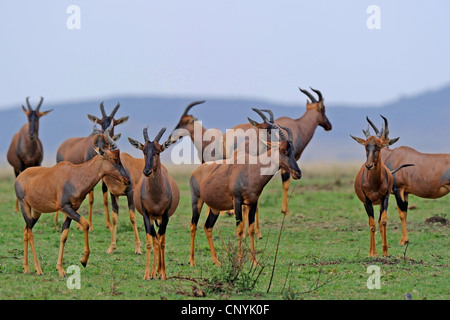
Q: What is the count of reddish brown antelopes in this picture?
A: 11